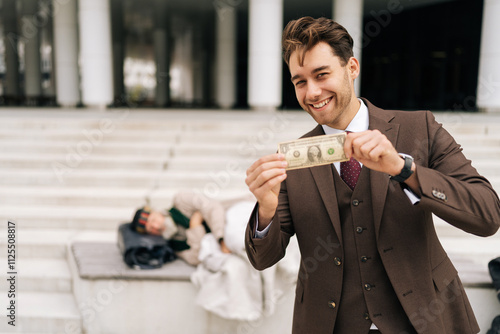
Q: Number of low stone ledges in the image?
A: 1